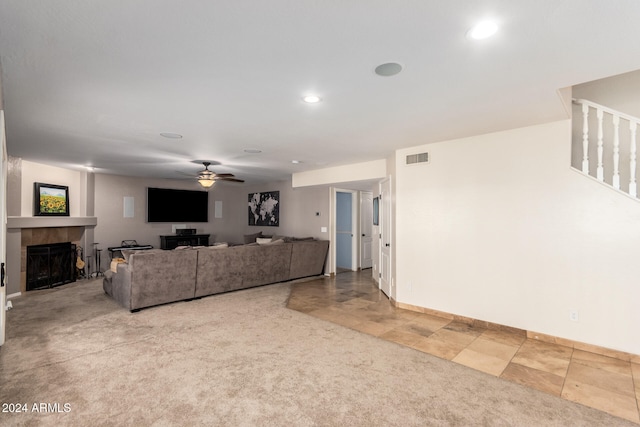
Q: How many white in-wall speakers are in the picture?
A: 2